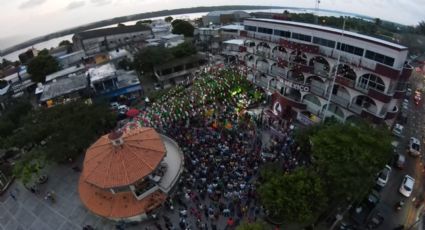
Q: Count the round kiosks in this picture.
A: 1